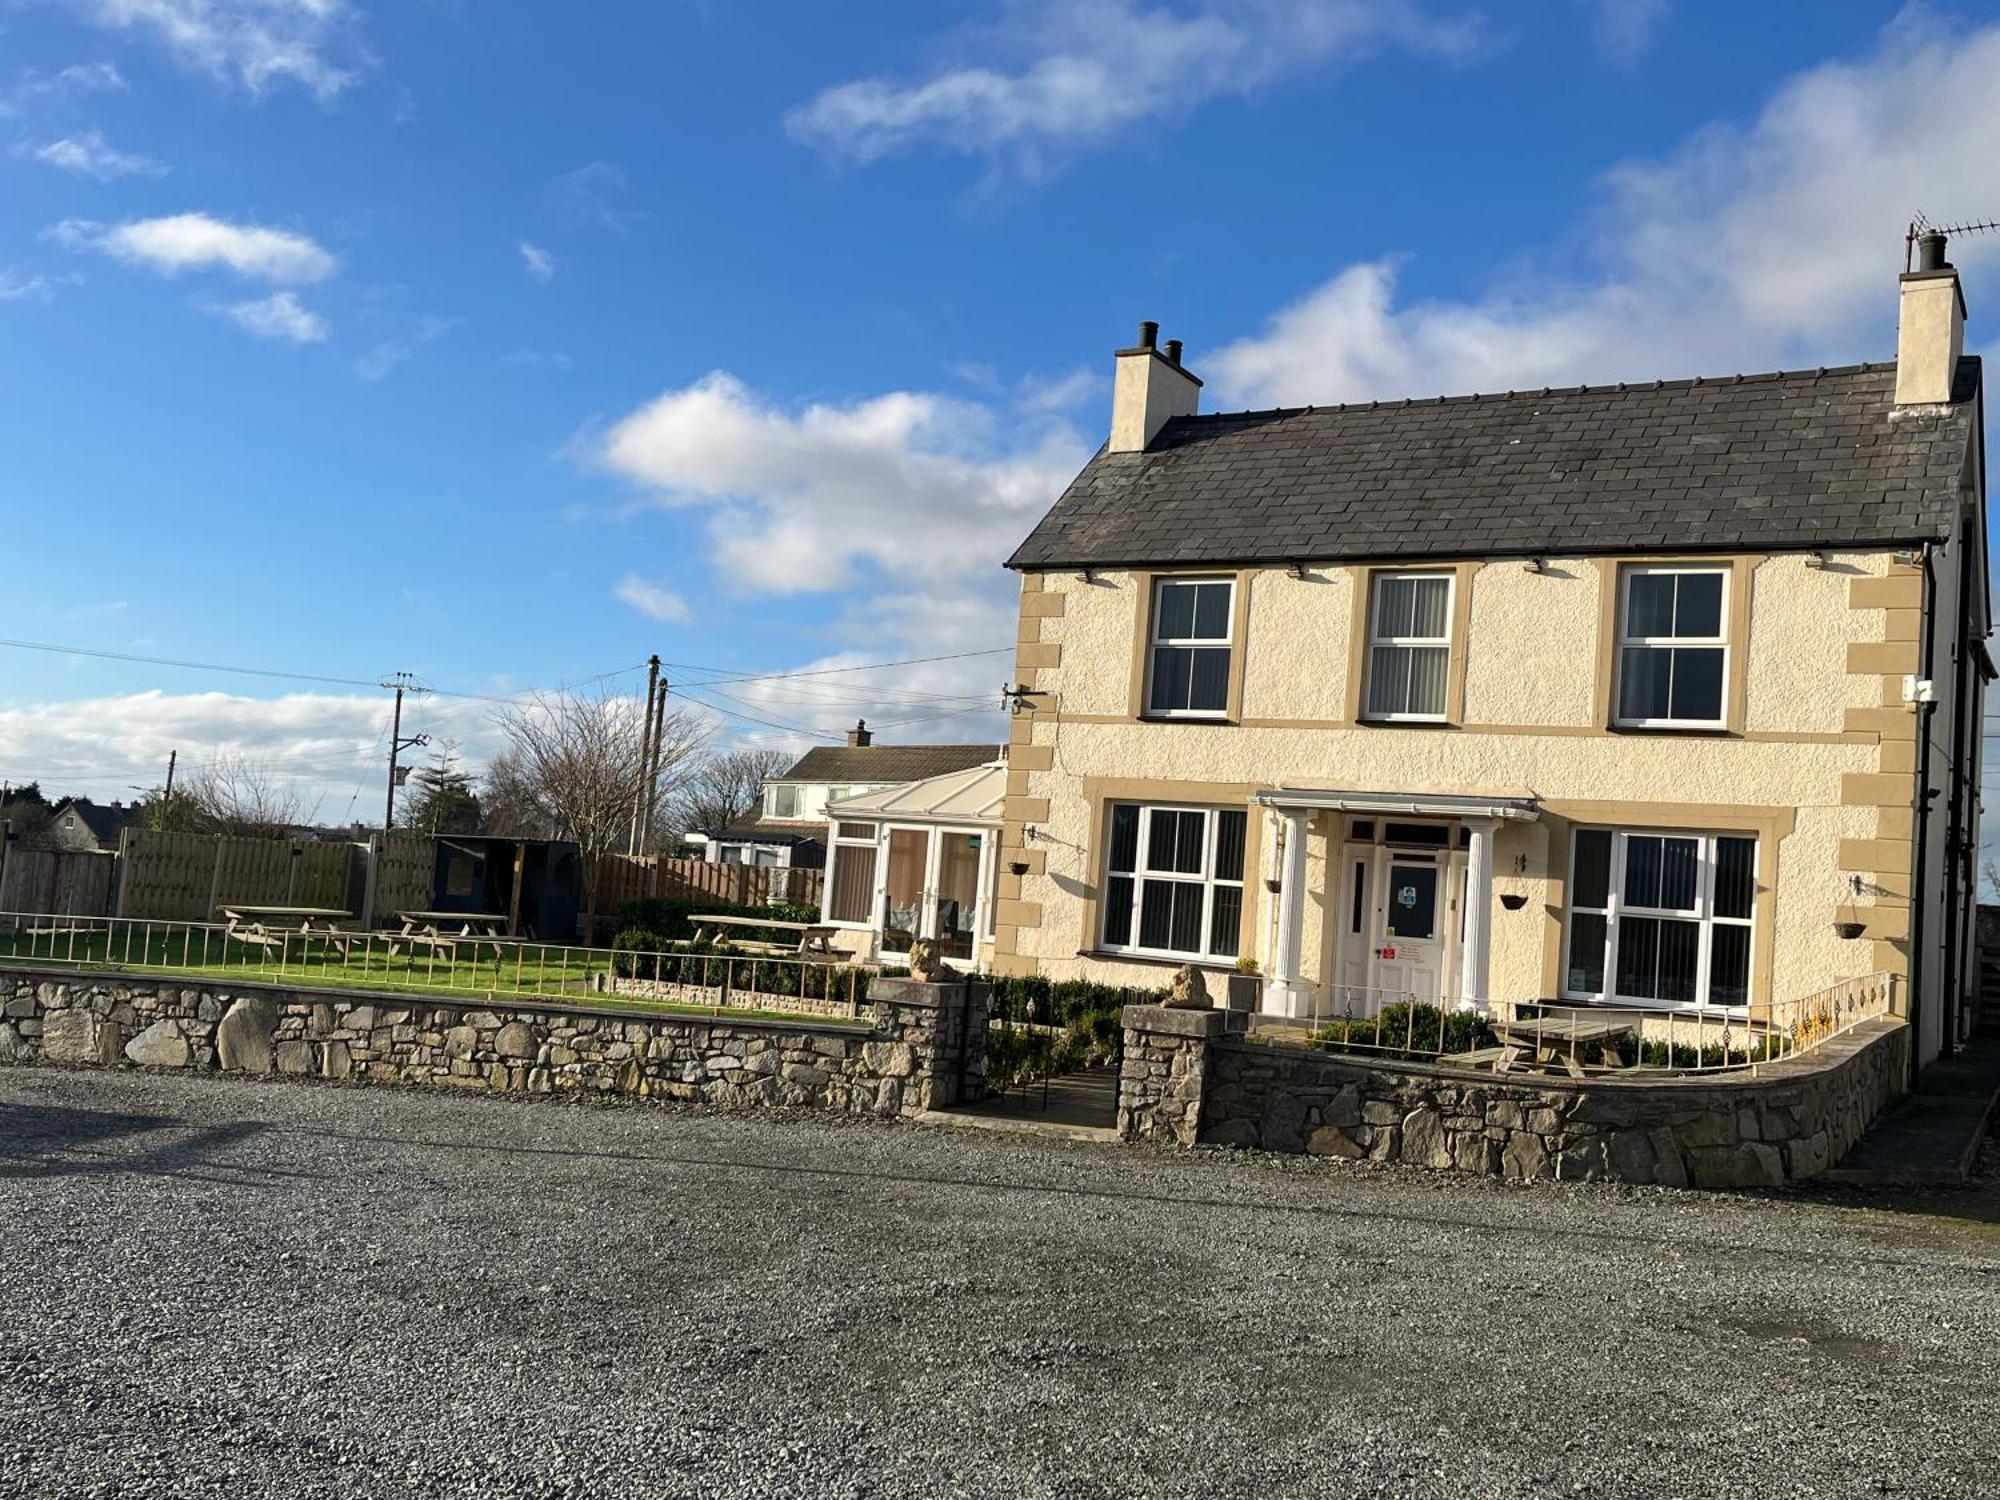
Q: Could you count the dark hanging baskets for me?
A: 4